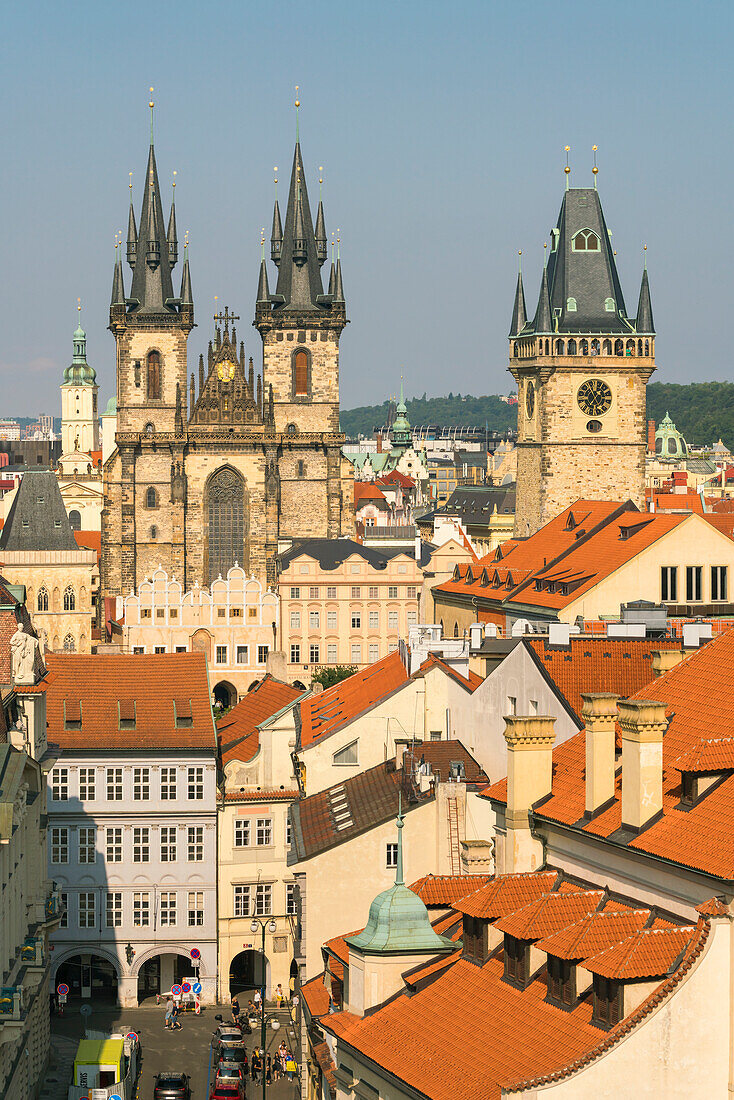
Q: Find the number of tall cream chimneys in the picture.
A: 3